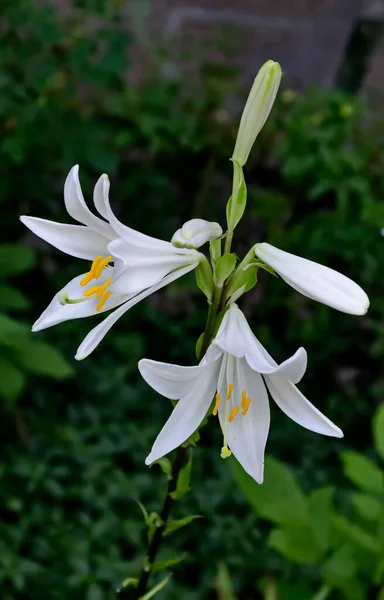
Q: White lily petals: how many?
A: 12